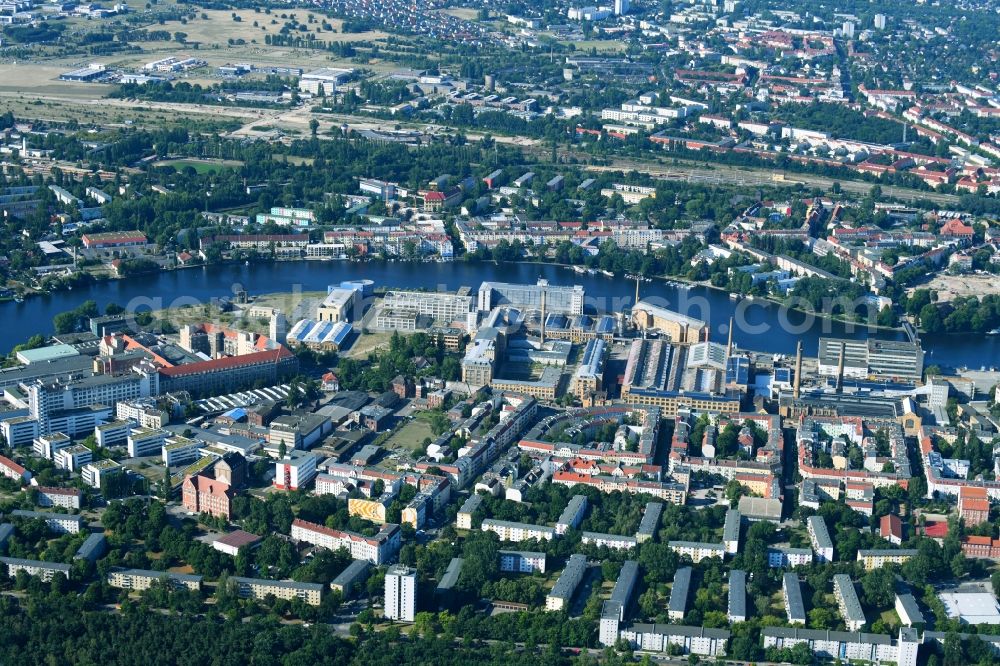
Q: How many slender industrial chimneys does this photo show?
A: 5